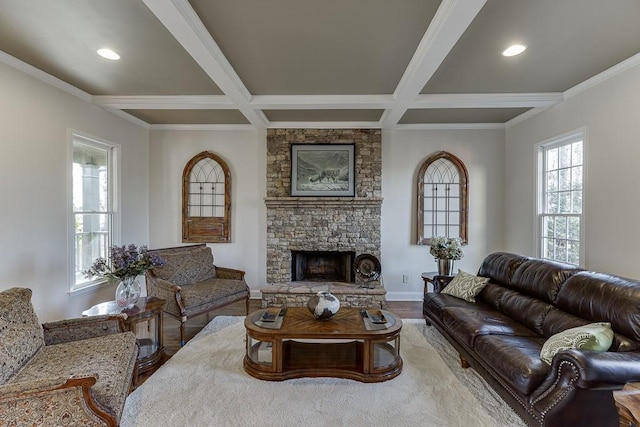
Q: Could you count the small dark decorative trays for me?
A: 2